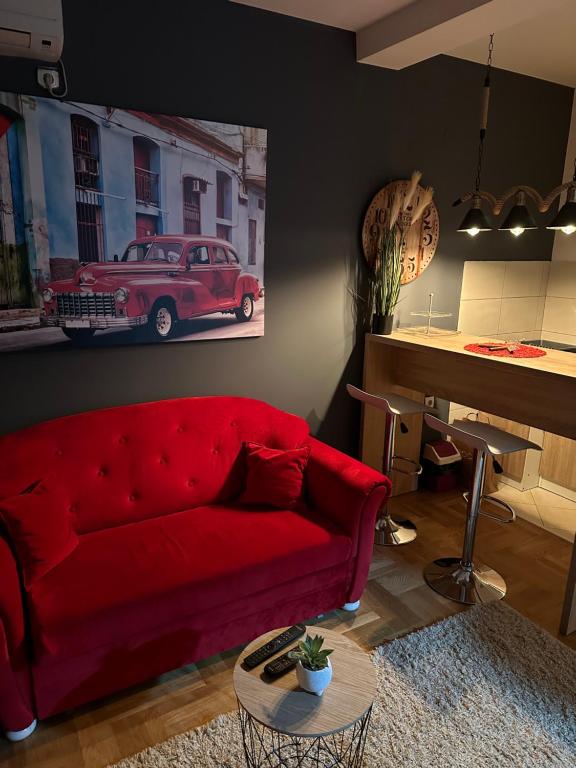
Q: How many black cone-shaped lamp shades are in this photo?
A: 3